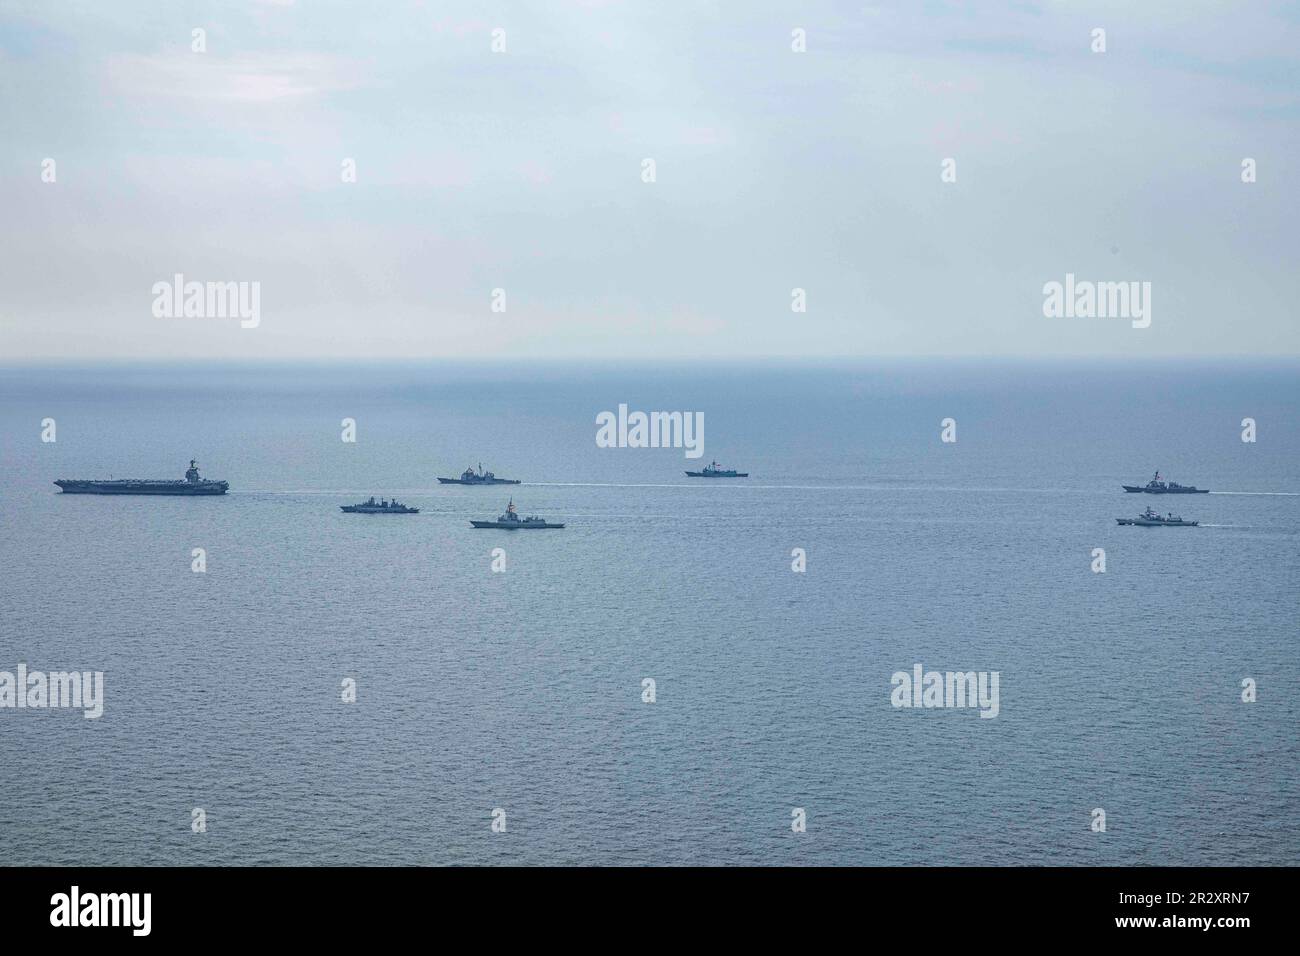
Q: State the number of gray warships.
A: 7